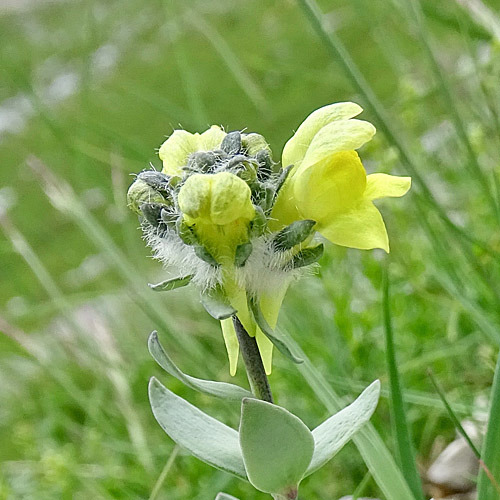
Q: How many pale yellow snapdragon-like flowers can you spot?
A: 3